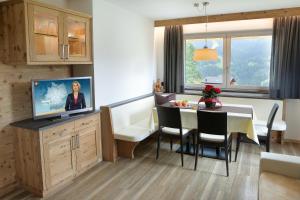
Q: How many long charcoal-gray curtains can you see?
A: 2